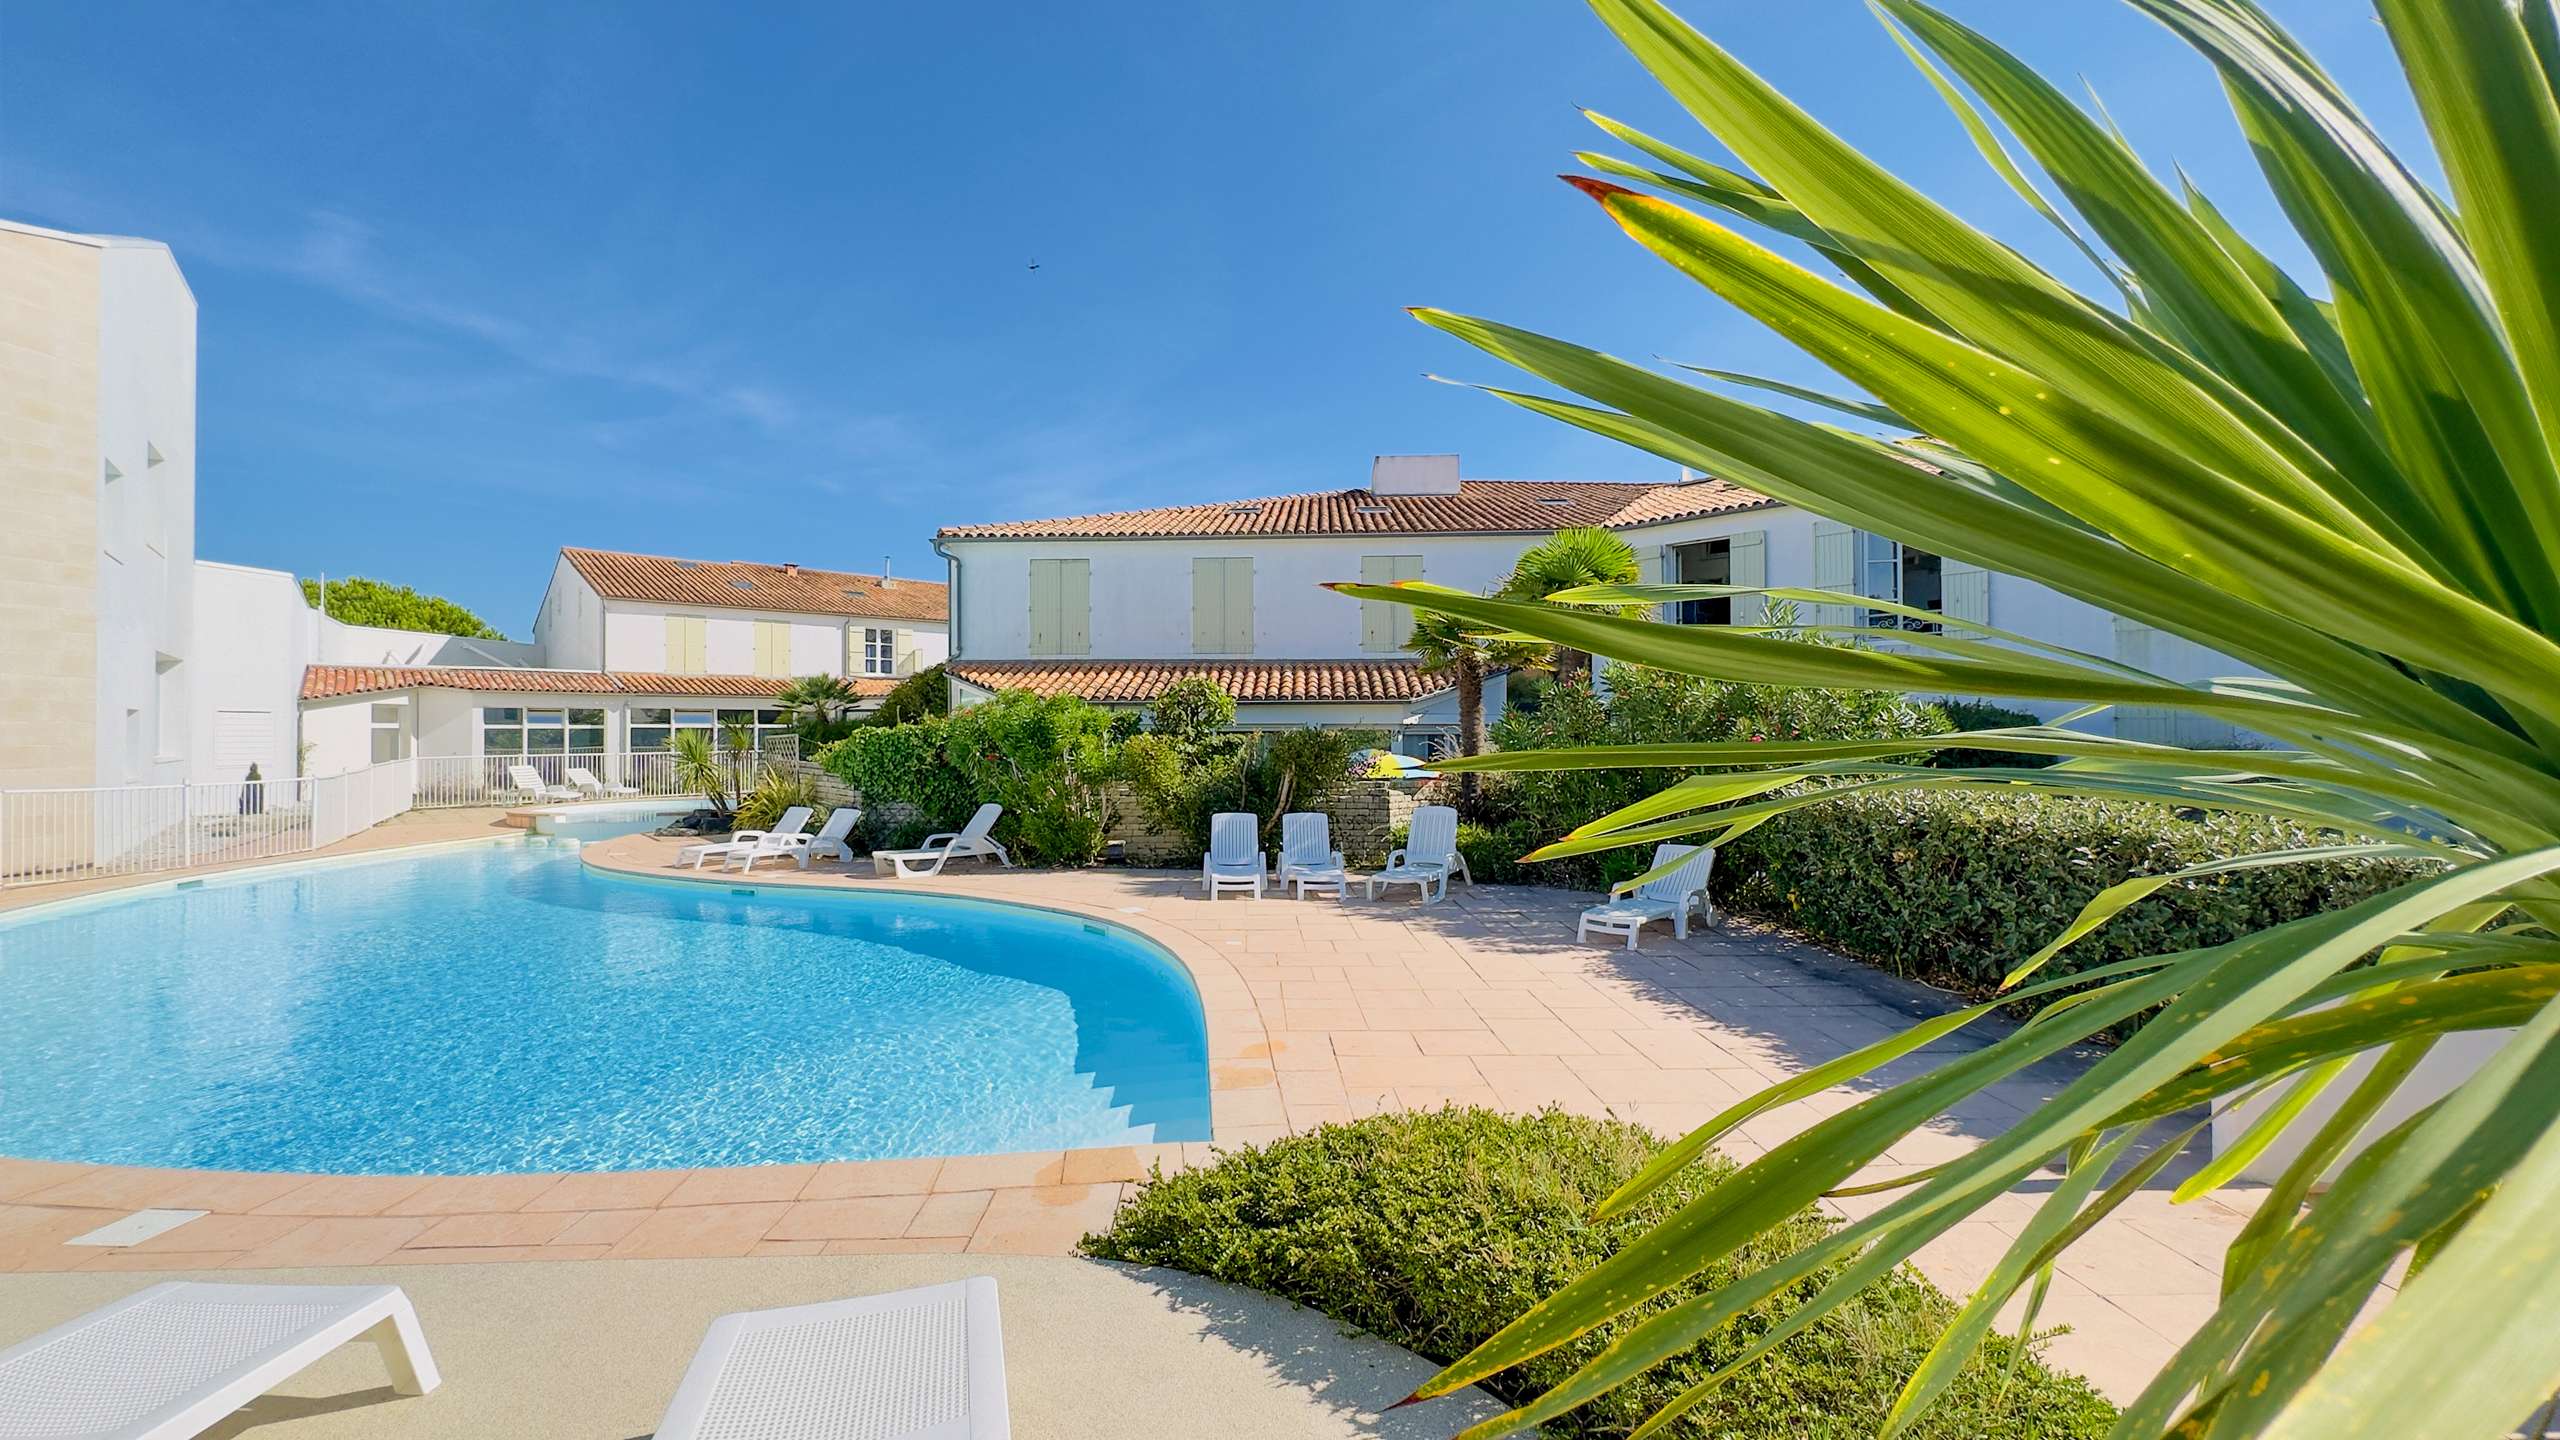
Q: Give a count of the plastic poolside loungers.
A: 11